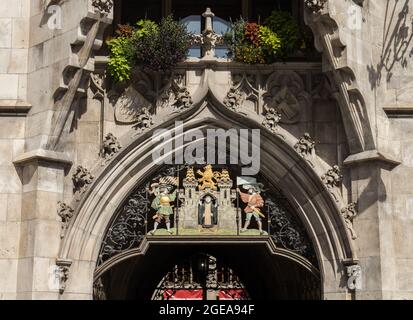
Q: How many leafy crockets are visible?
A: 10